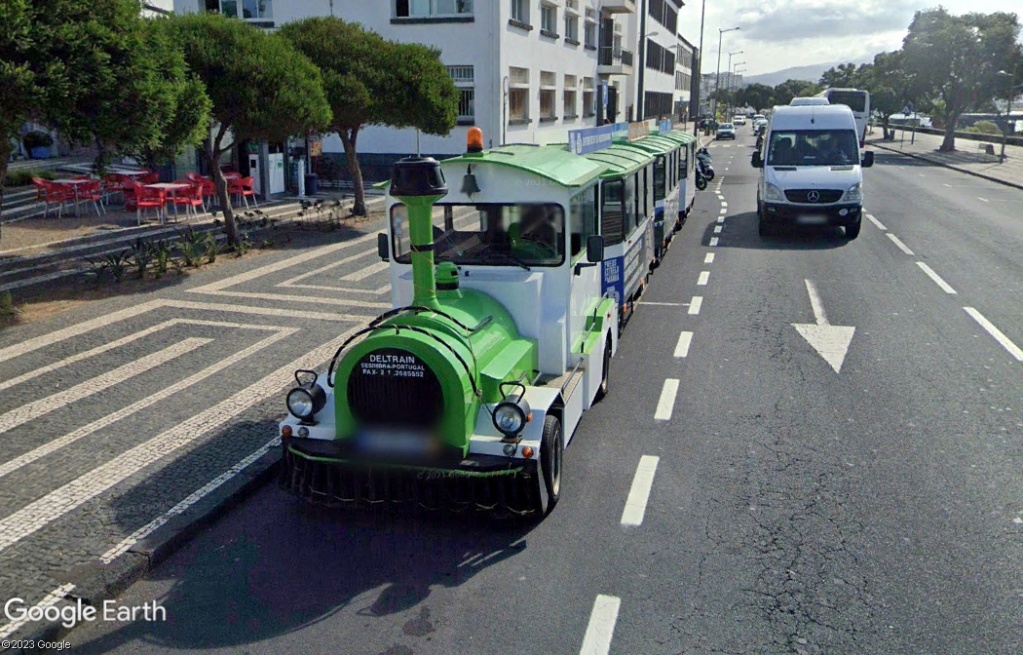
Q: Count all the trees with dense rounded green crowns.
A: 3